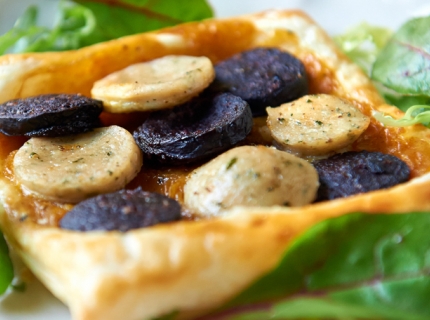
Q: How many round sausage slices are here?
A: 9